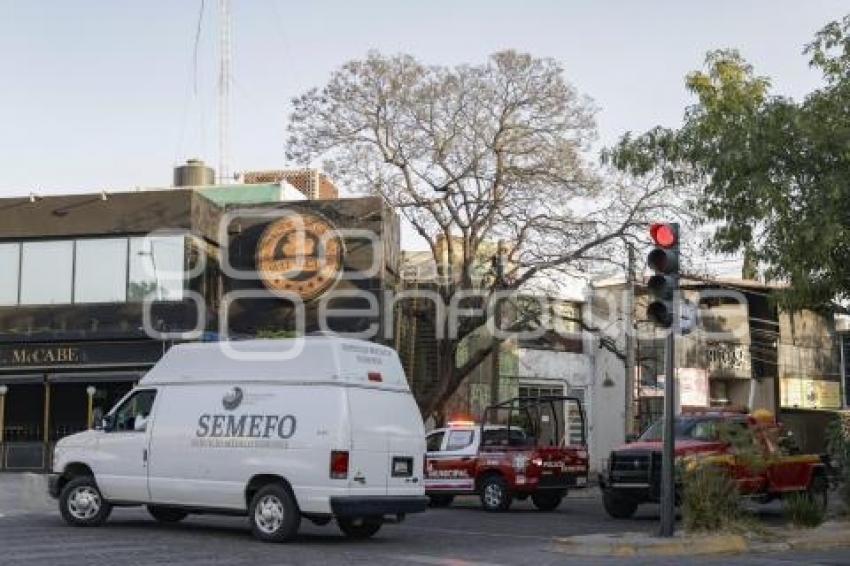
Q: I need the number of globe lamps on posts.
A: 2